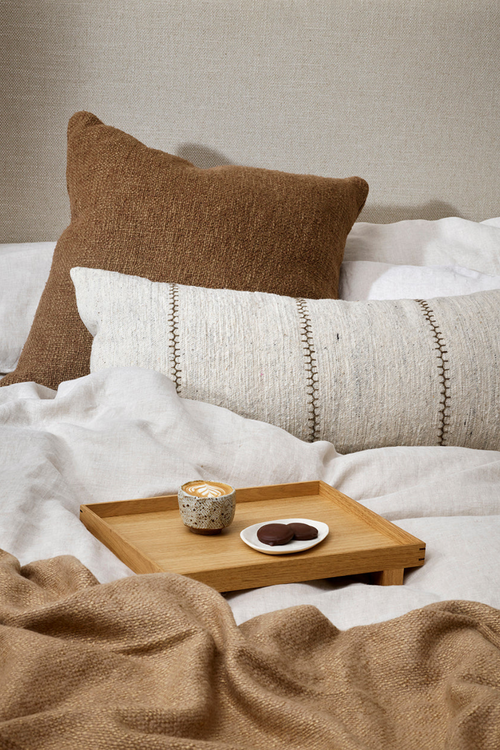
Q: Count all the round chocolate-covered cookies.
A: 2